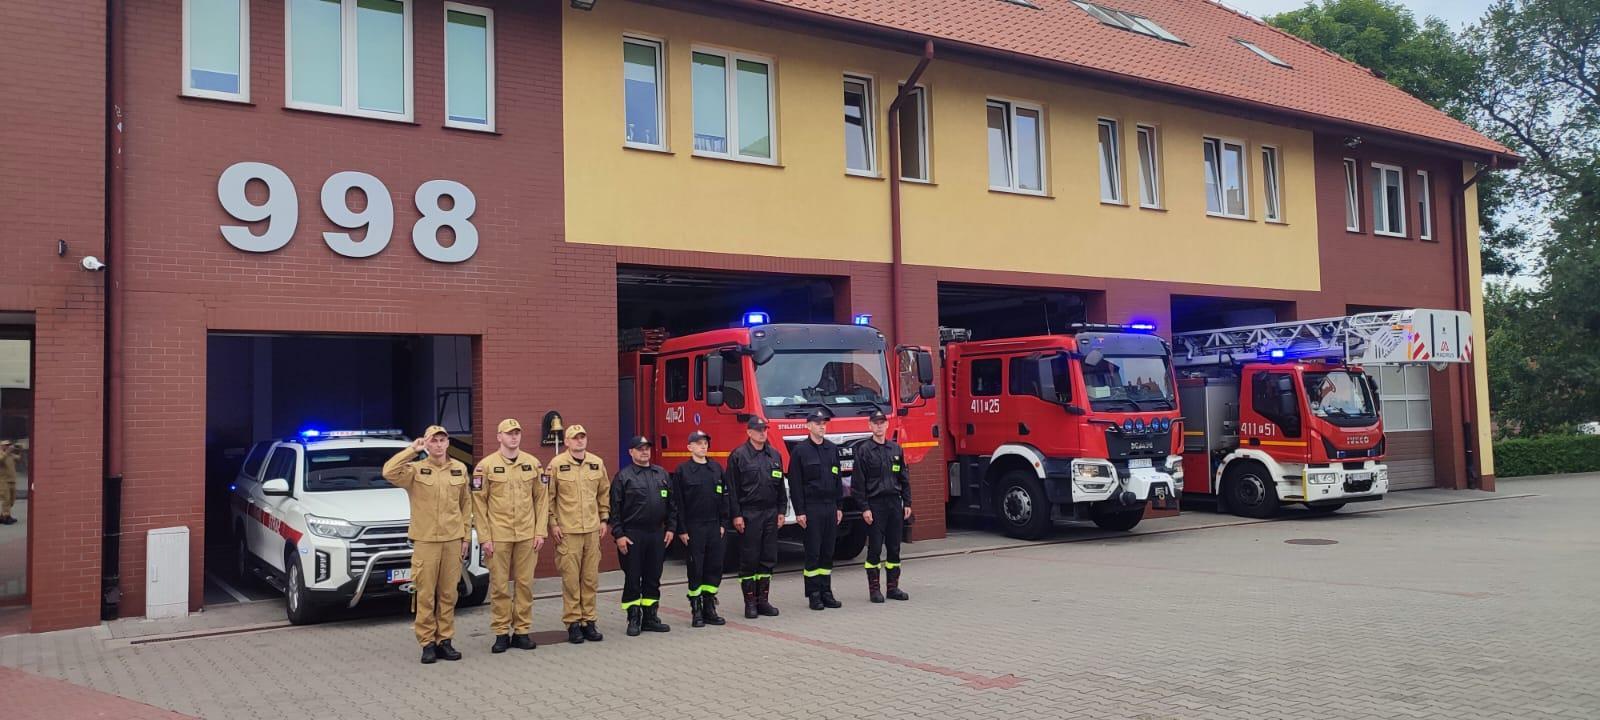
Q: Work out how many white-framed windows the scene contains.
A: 15